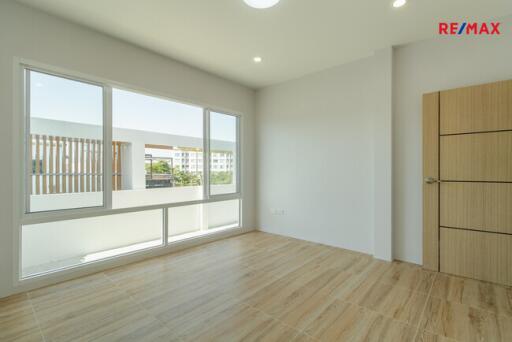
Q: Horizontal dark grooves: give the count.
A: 3